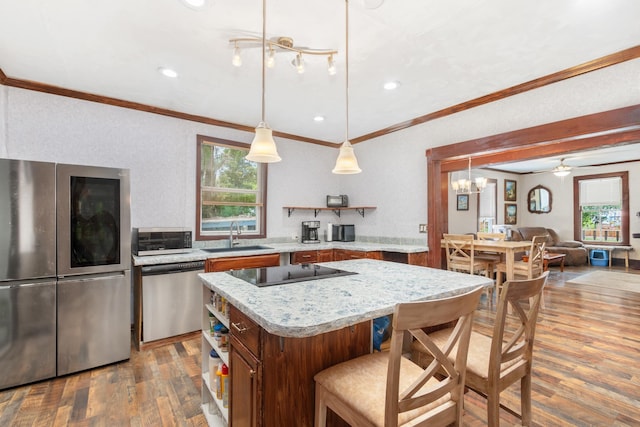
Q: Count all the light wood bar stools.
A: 2